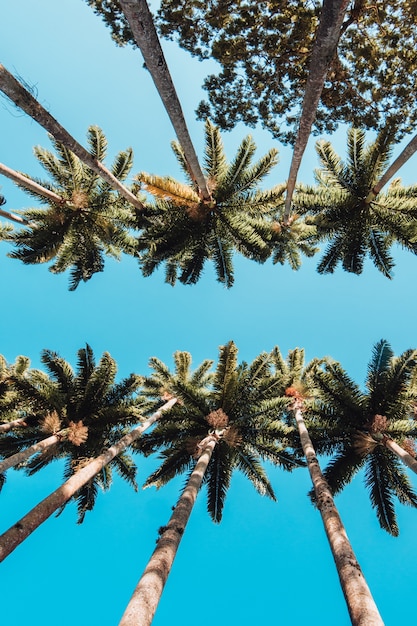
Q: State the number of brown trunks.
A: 12